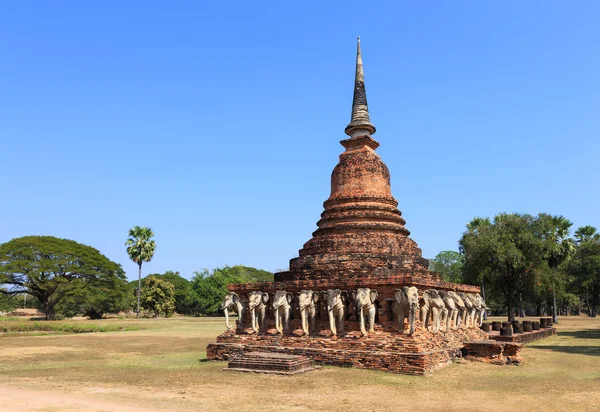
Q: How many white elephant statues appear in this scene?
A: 13